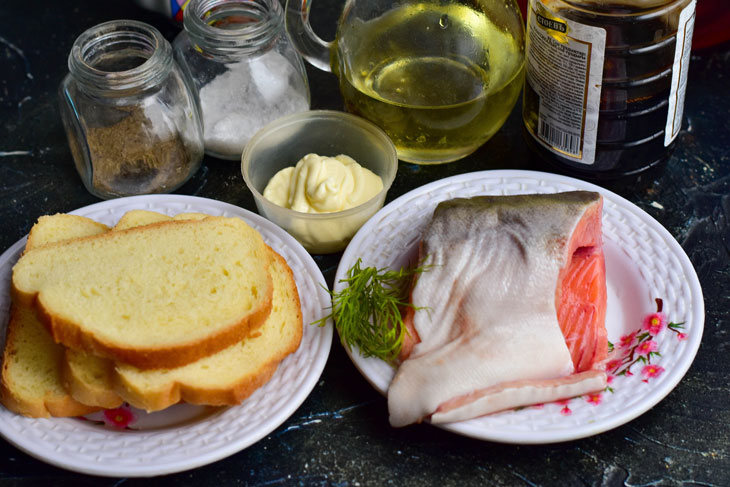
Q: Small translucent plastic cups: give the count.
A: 1